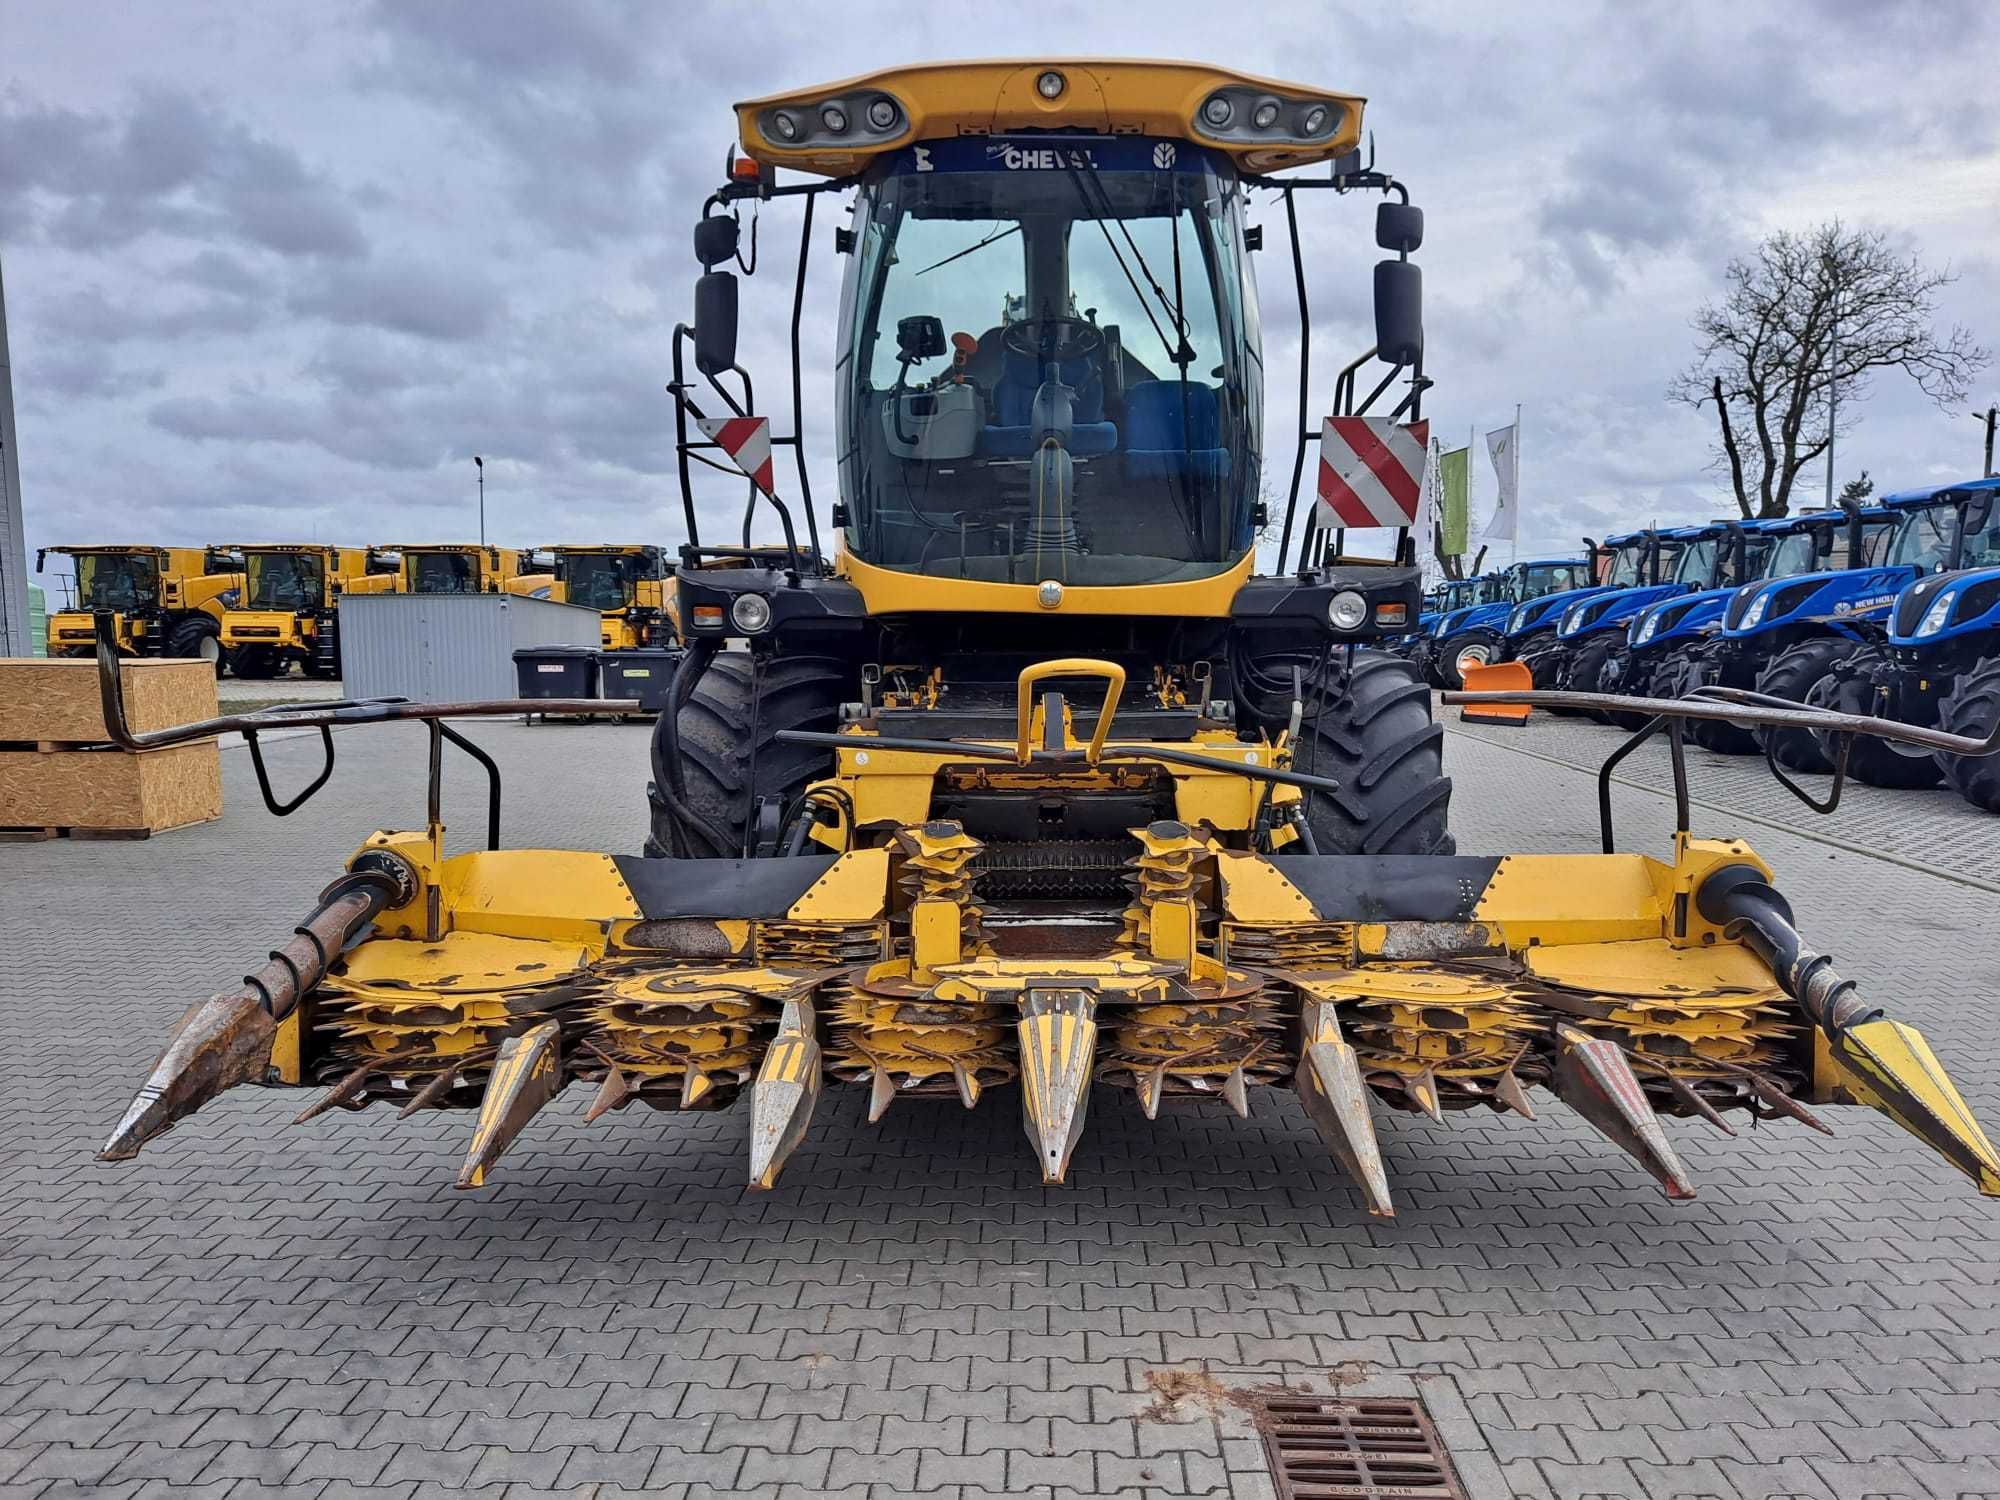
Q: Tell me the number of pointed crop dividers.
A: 7